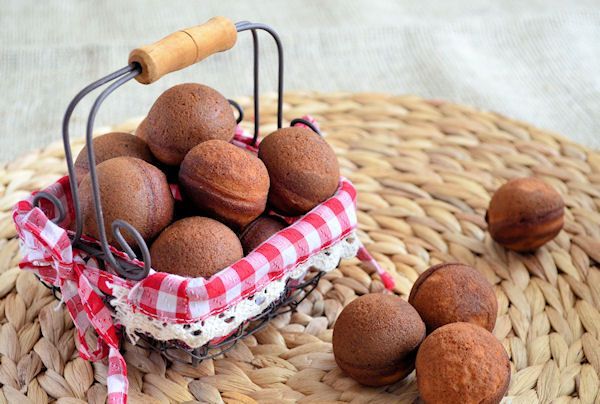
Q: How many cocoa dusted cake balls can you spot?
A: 12